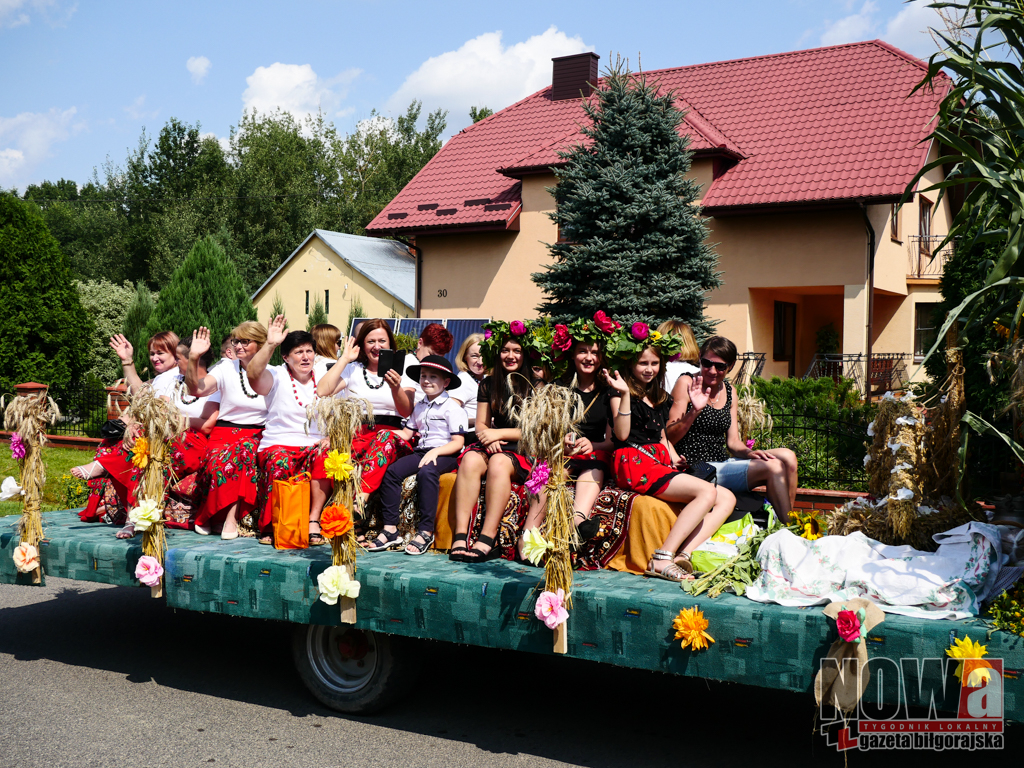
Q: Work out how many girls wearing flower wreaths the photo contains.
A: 3